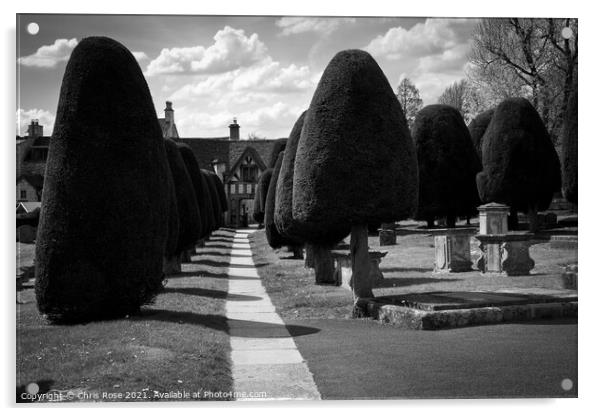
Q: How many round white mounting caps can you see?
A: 4